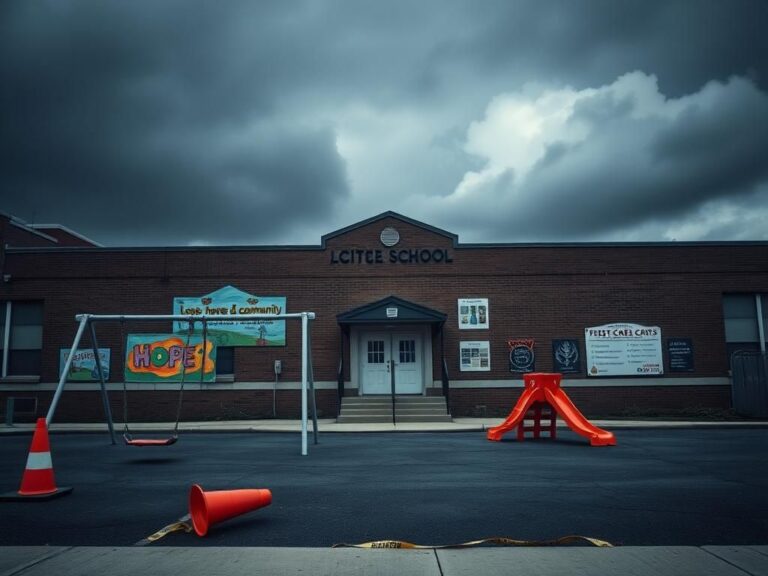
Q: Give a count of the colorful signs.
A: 3